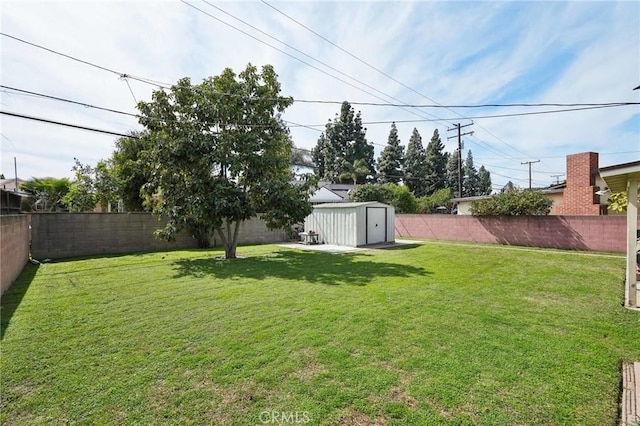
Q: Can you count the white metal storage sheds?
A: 1